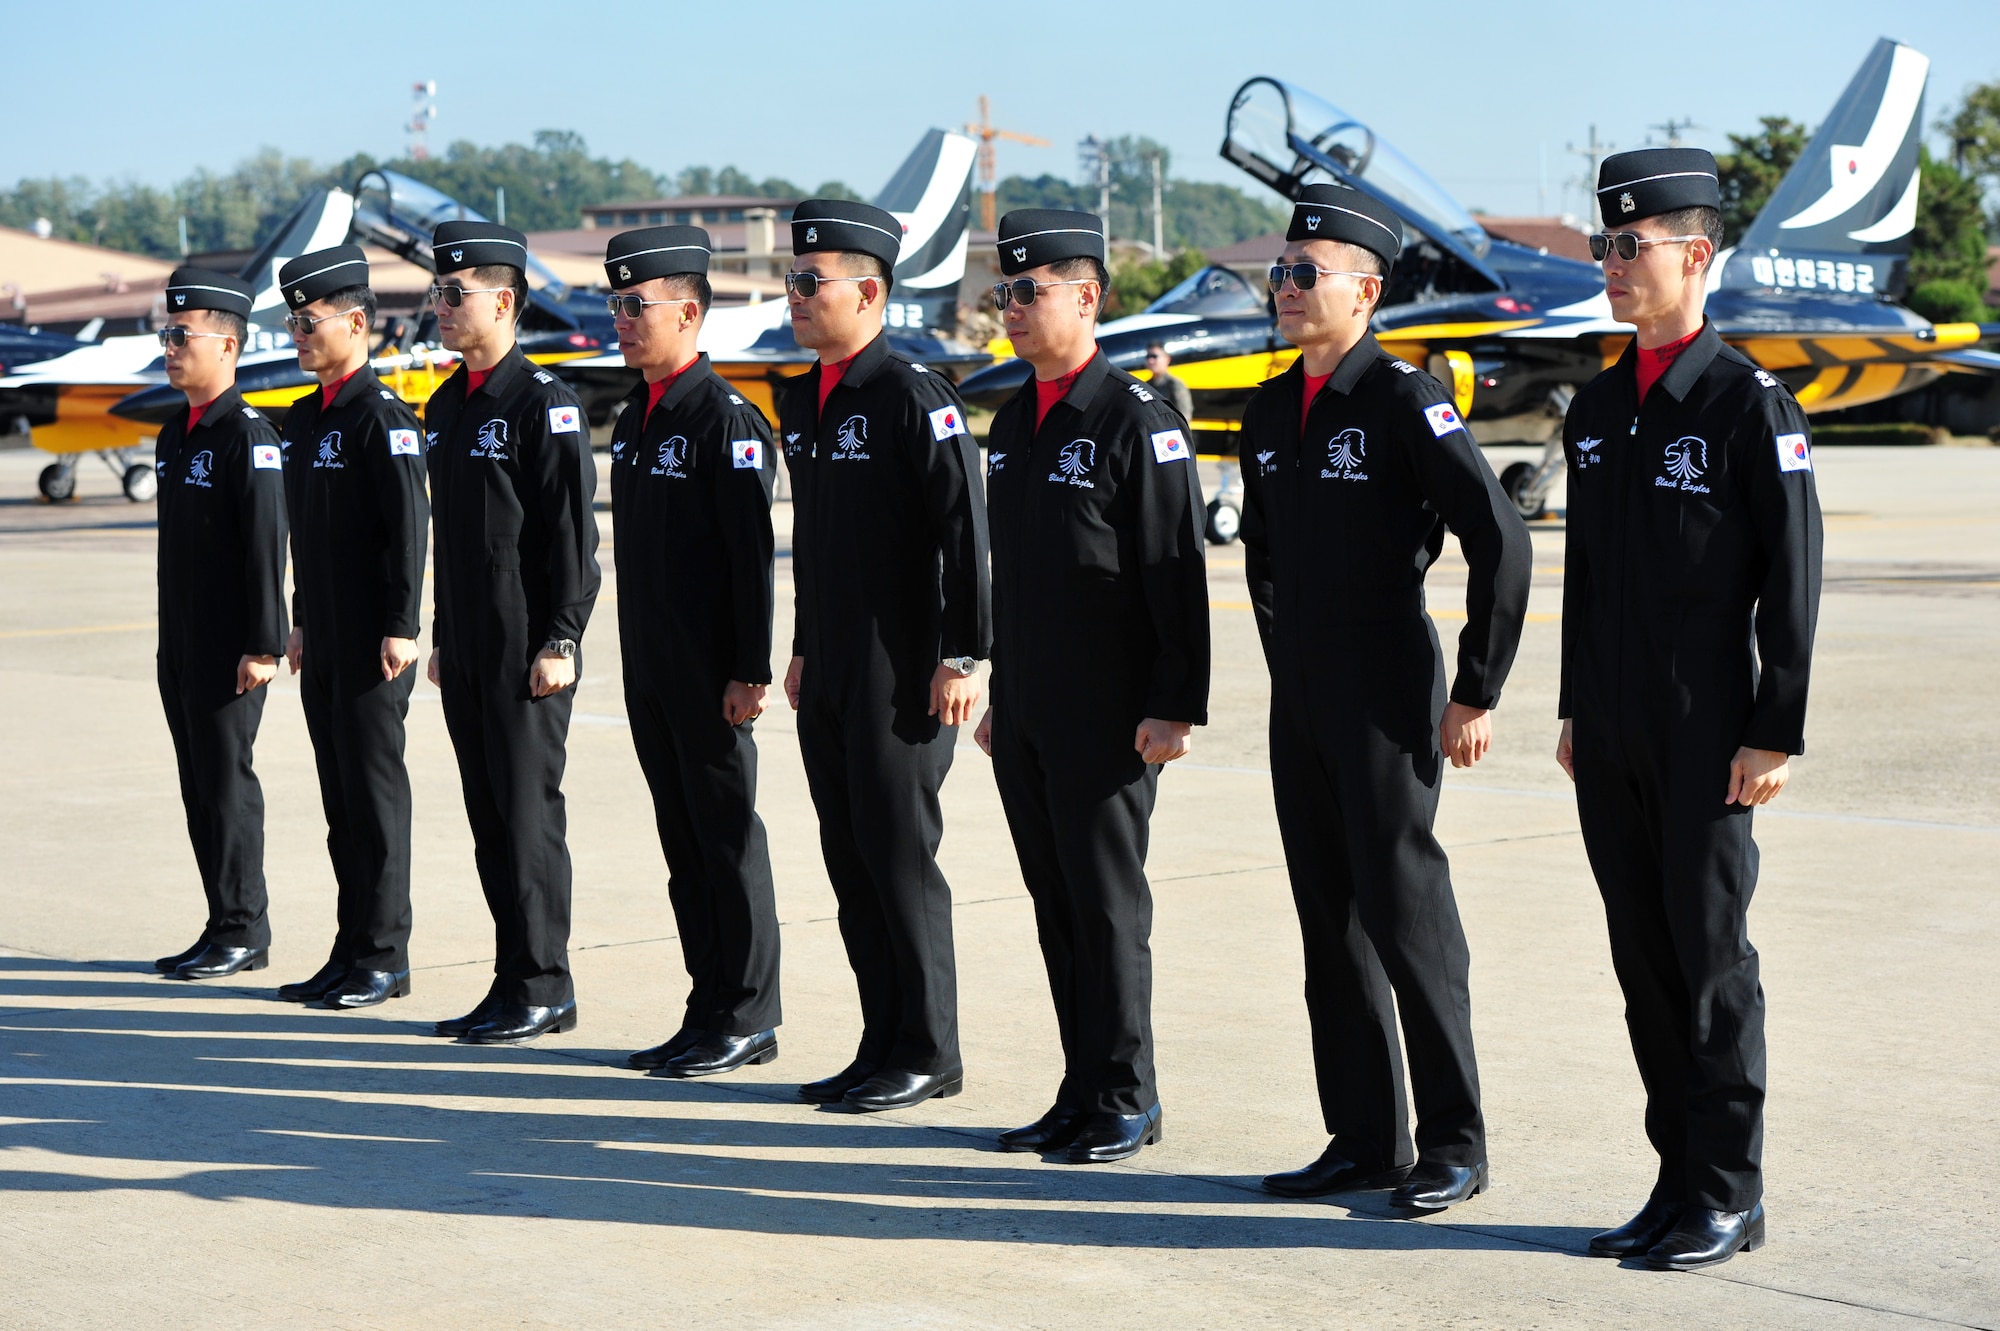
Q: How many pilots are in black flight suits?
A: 8